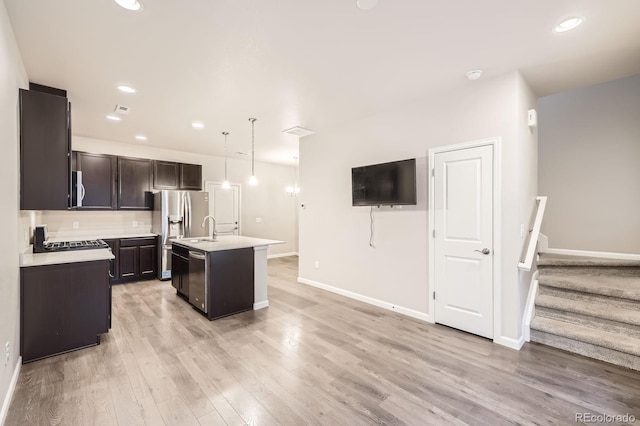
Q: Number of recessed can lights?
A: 6